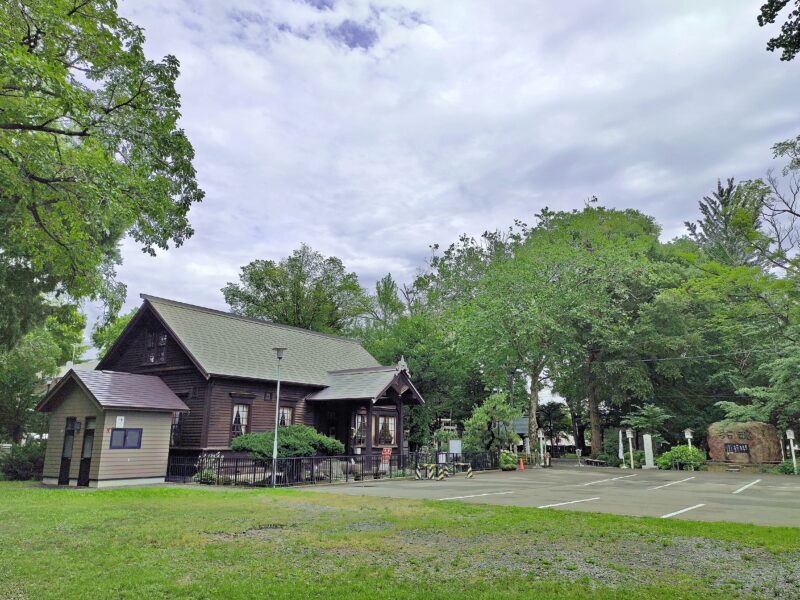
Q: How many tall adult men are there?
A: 0